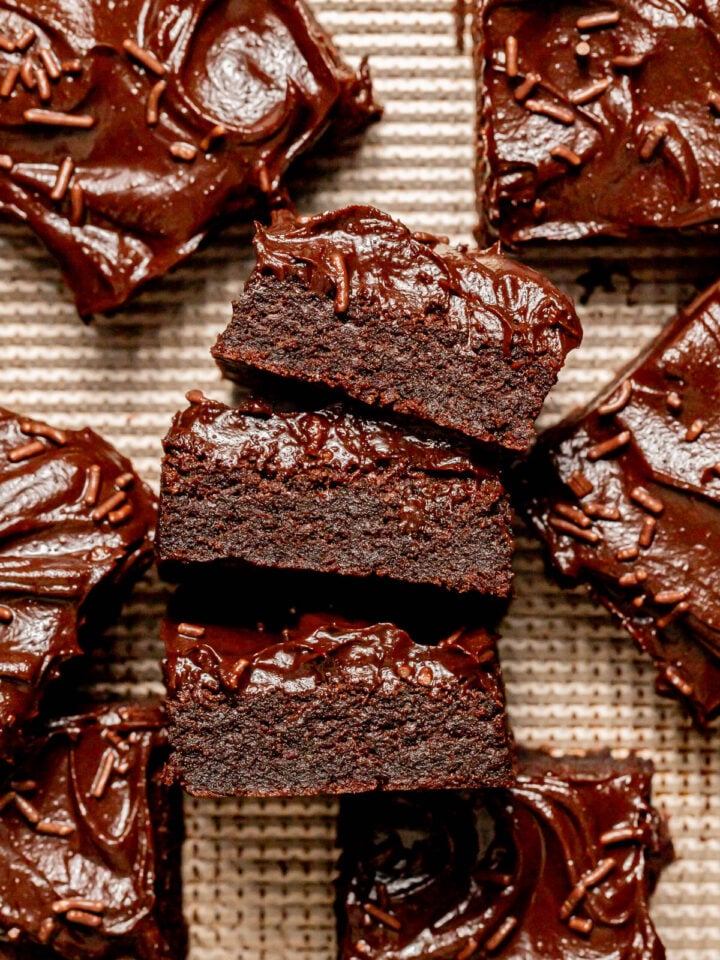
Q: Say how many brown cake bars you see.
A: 9